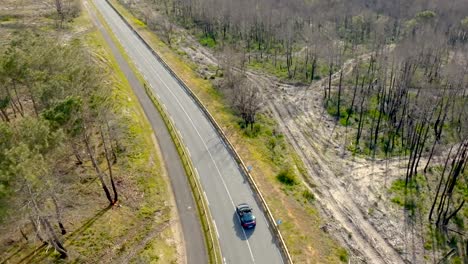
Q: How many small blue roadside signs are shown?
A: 2